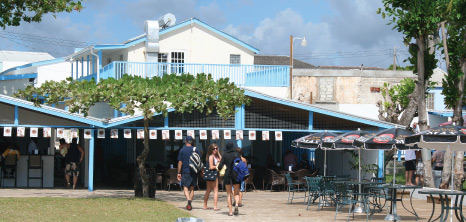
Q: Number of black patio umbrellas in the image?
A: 4